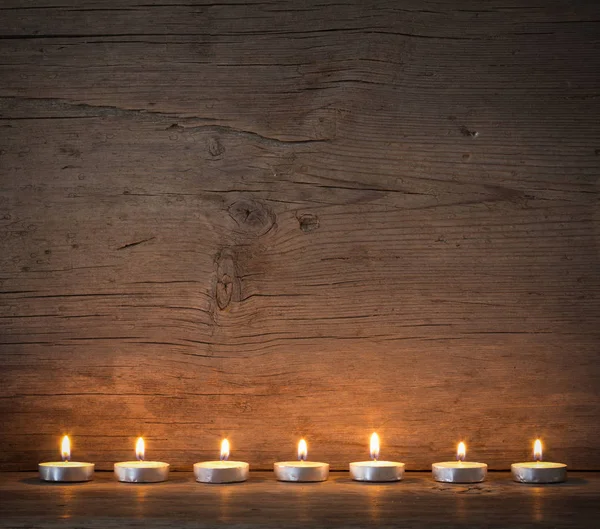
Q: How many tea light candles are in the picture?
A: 7